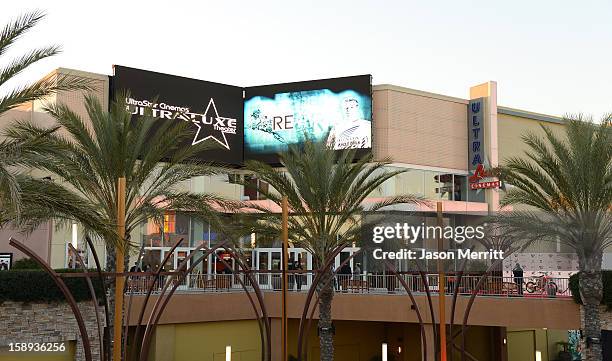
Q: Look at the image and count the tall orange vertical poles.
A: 3